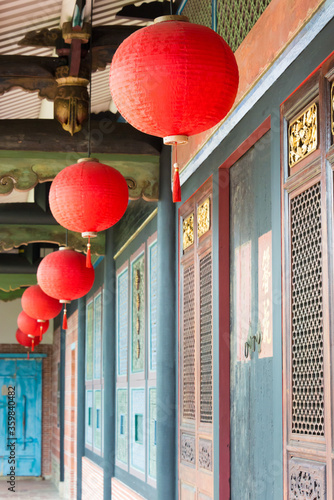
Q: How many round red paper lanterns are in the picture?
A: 6